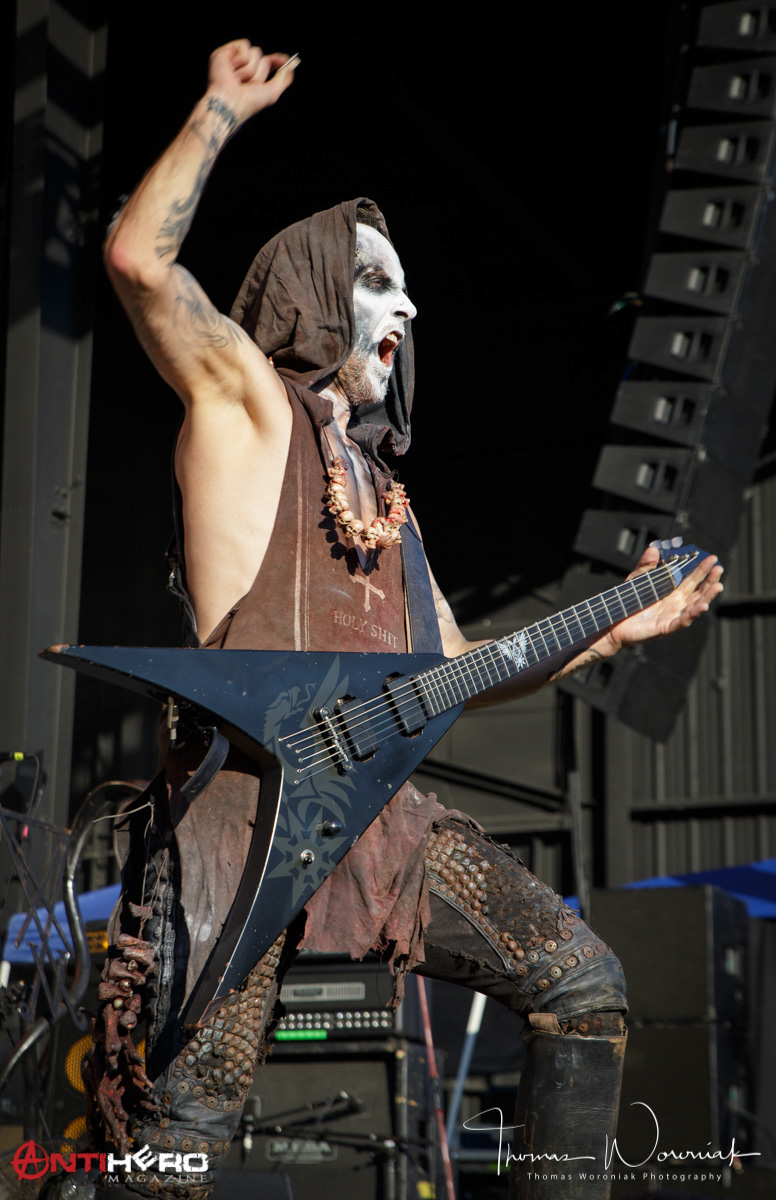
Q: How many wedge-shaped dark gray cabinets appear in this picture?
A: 11